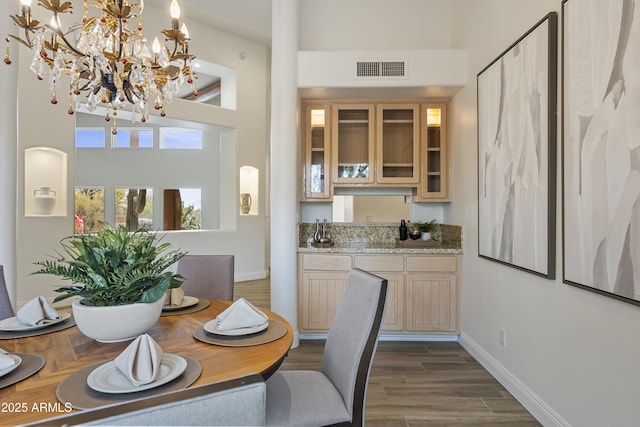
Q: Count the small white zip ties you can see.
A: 0